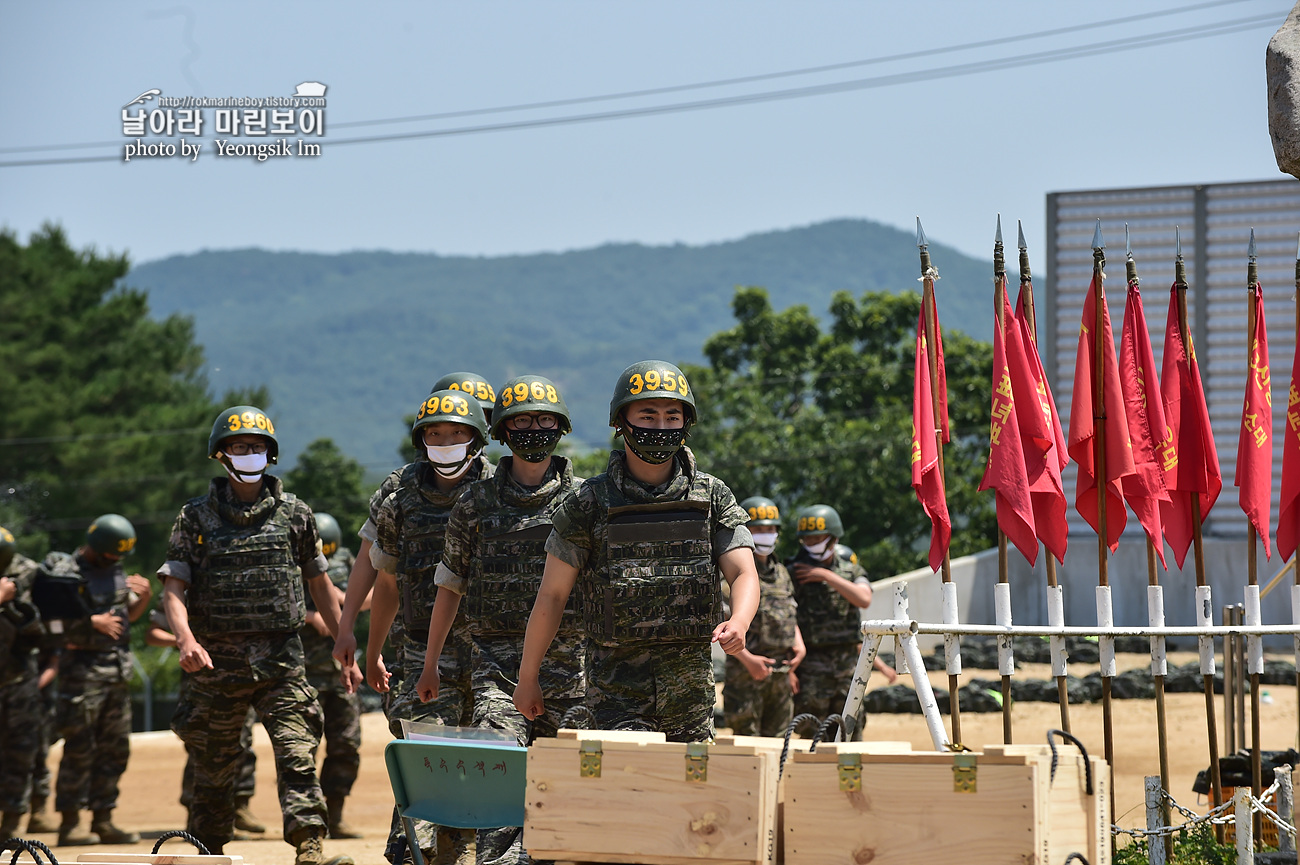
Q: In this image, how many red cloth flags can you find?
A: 8